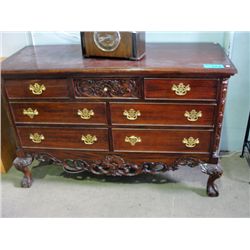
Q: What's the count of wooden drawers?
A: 7